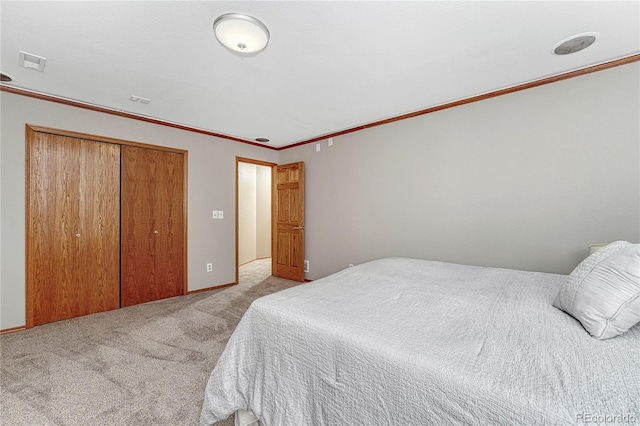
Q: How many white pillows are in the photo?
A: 1